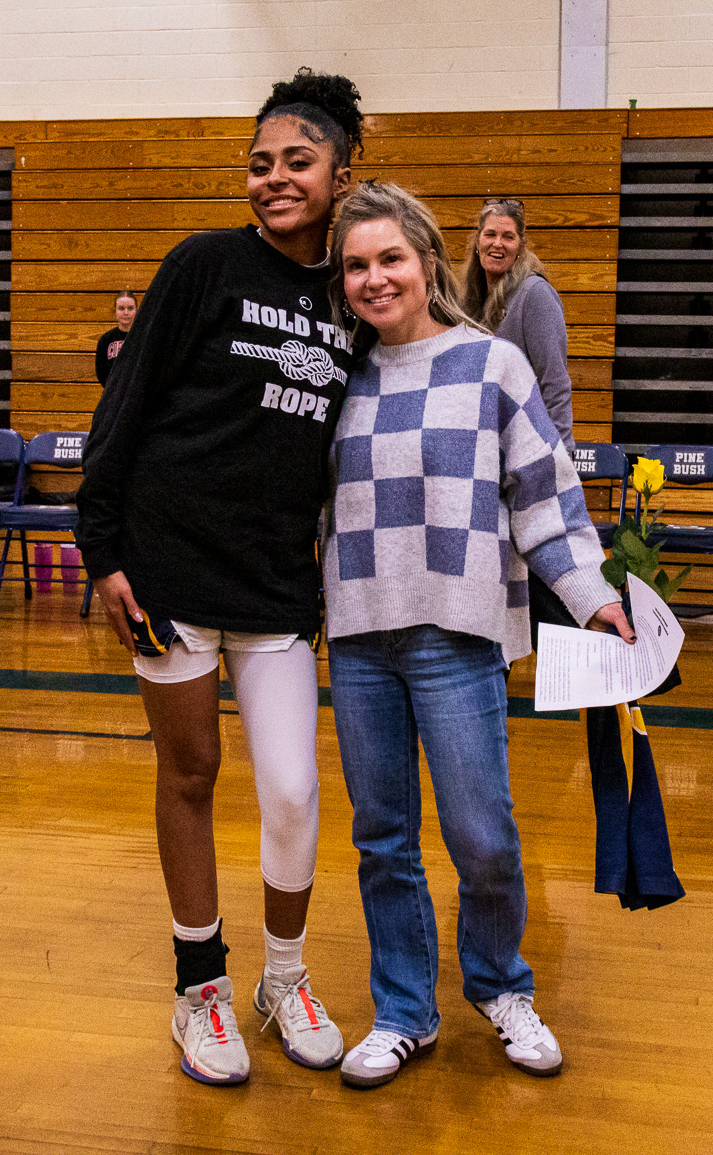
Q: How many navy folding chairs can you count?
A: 4